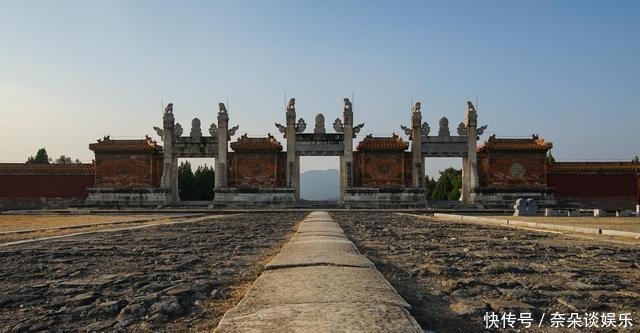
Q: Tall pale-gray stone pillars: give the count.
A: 6